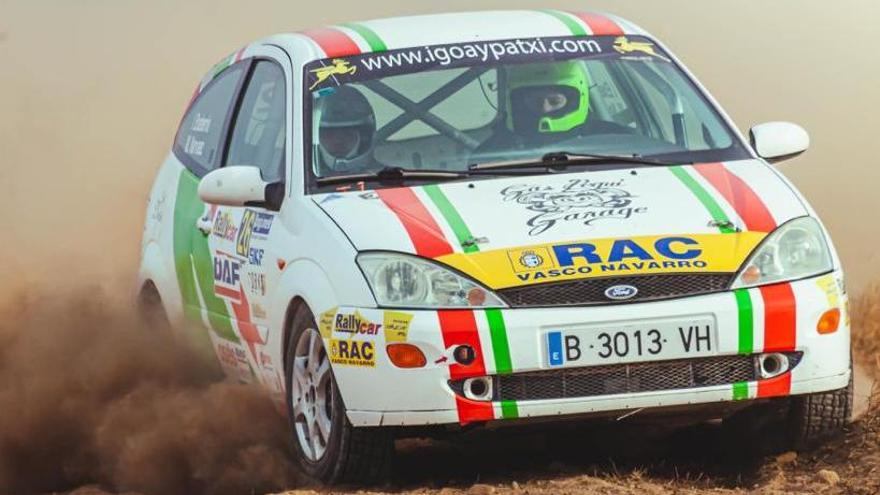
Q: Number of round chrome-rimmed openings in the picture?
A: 2